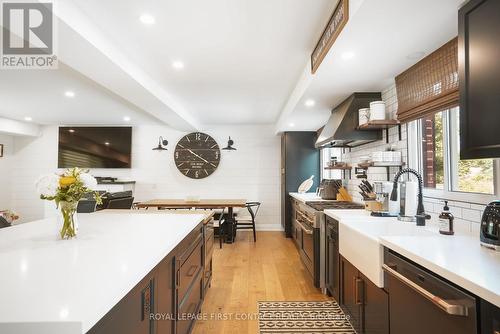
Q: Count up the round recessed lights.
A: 8